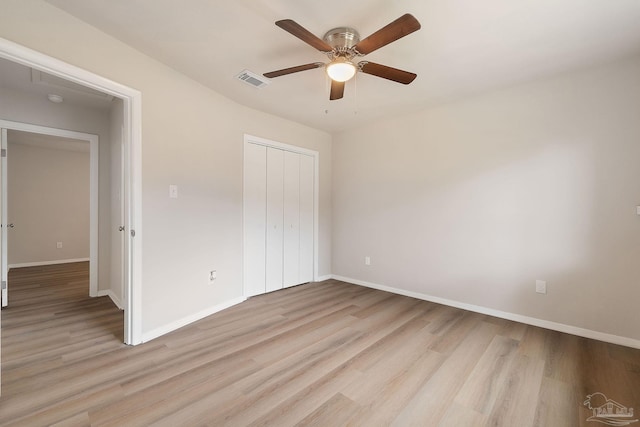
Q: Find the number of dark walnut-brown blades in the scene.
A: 5